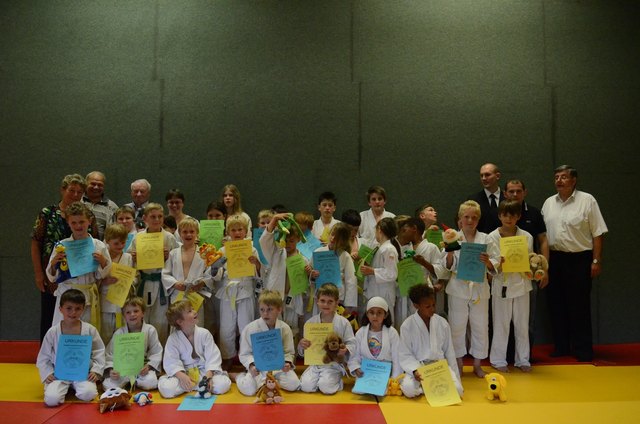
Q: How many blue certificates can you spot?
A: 10